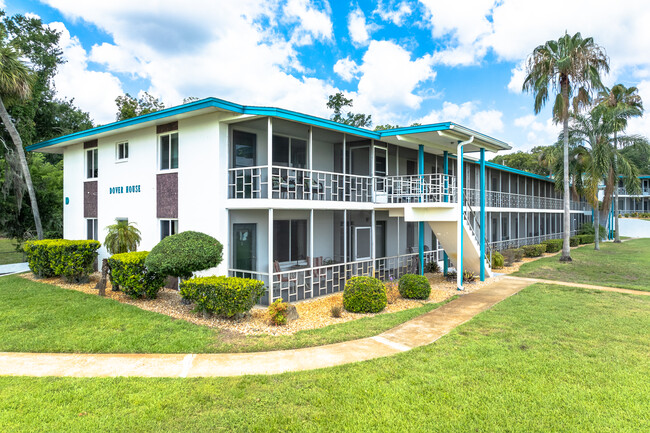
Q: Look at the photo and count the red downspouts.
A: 0